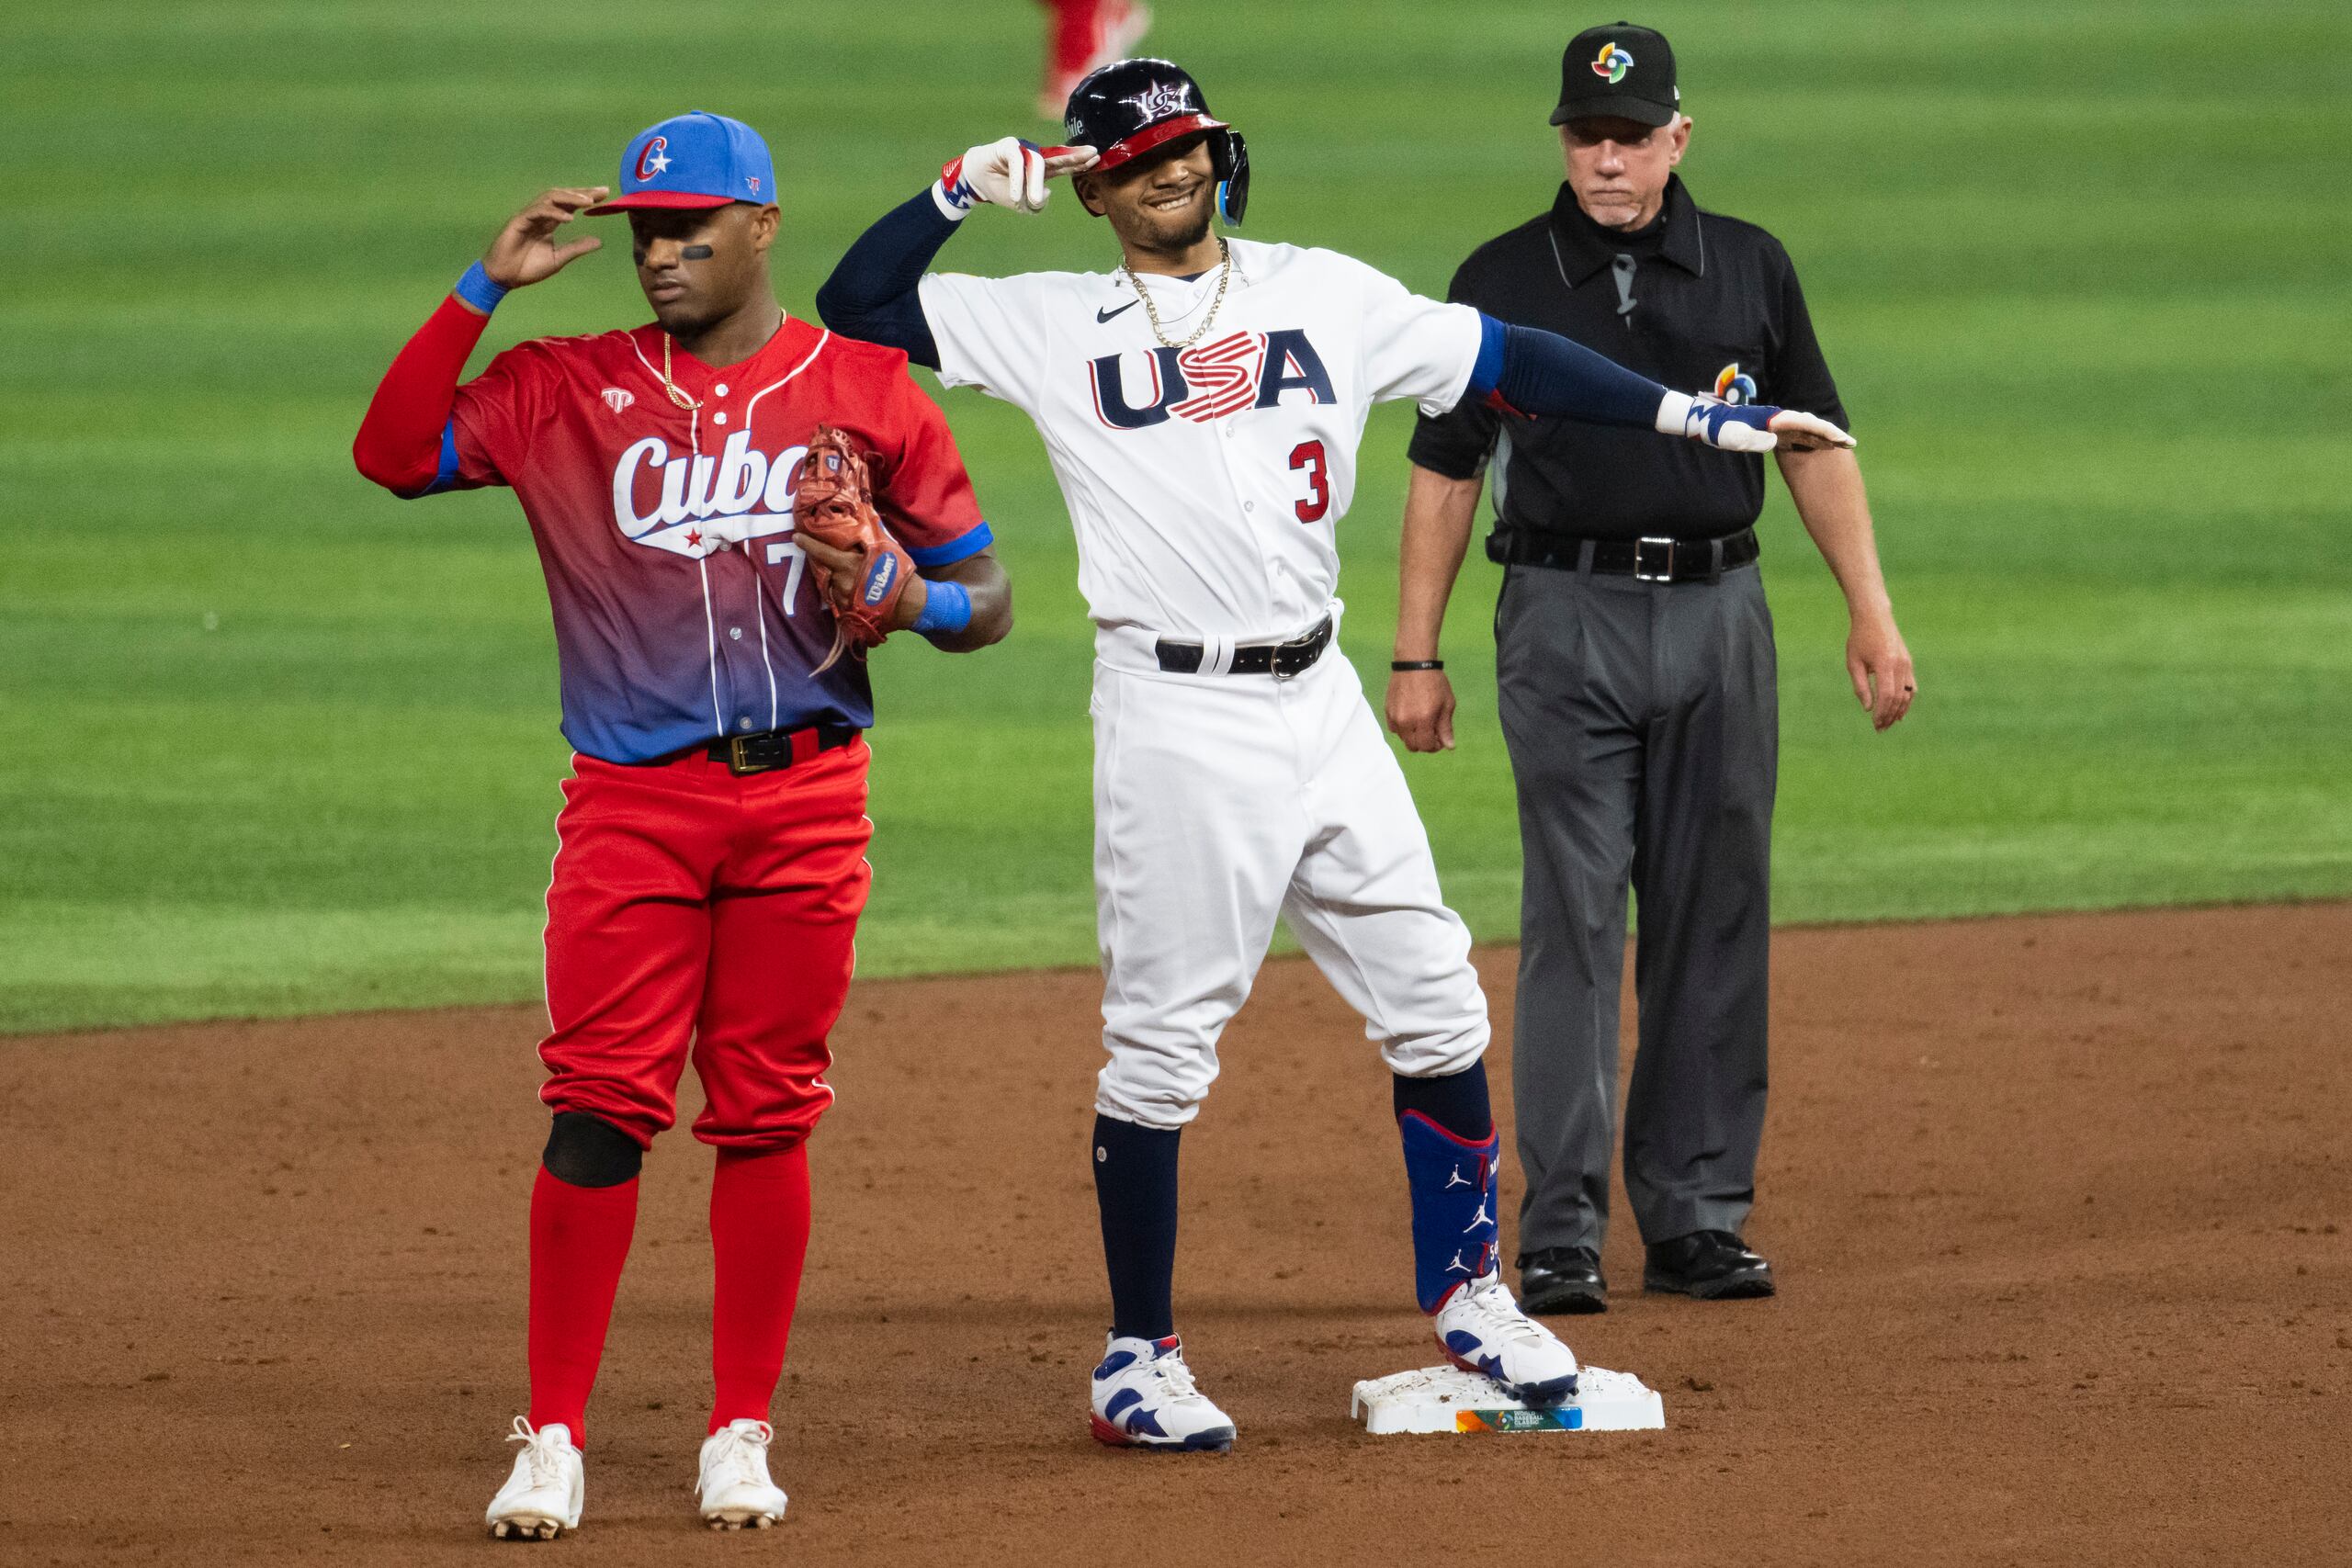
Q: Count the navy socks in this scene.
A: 2